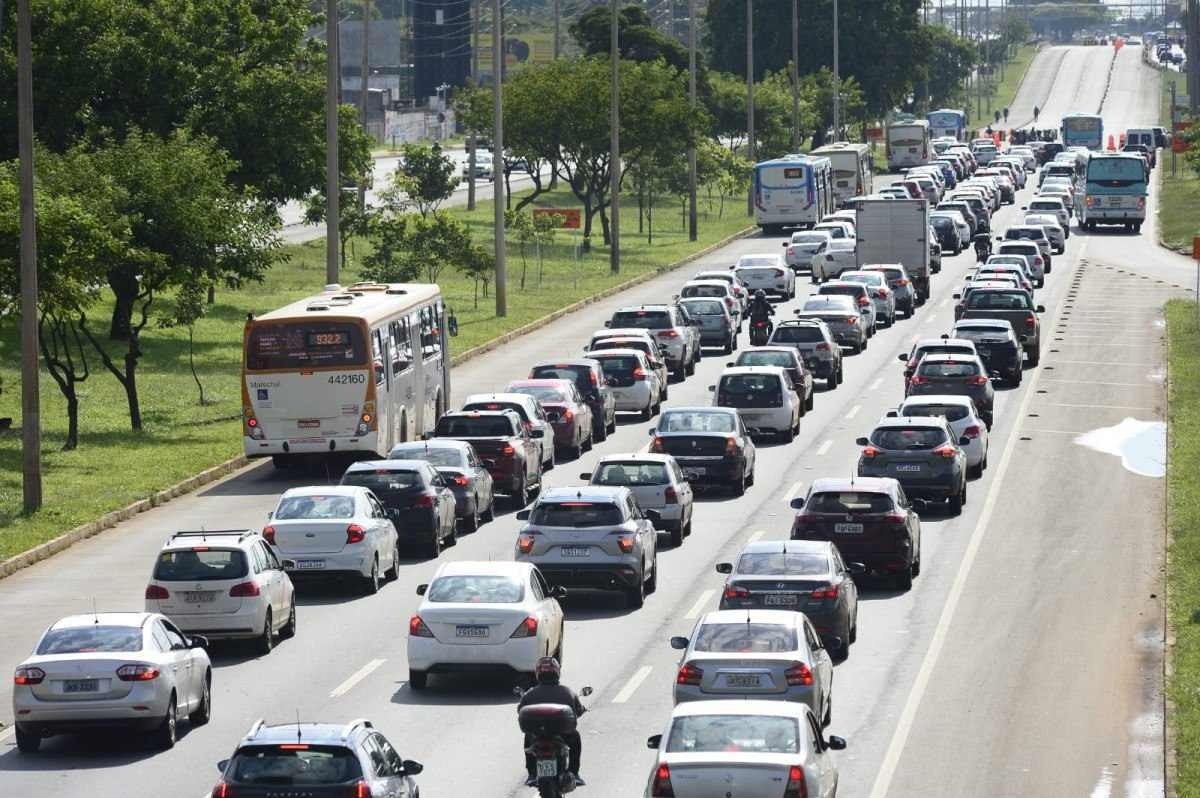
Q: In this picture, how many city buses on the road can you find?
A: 7